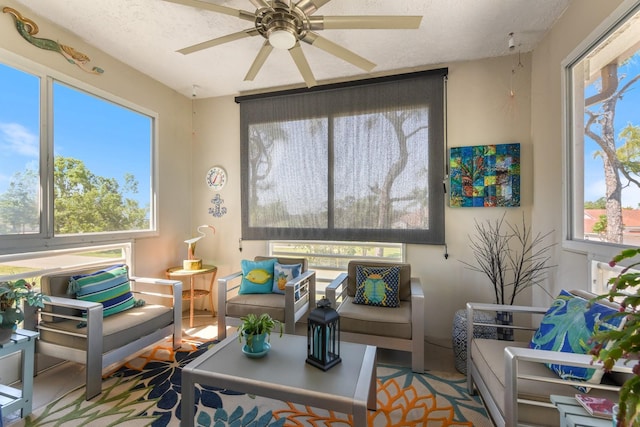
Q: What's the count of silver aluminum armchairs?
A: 4